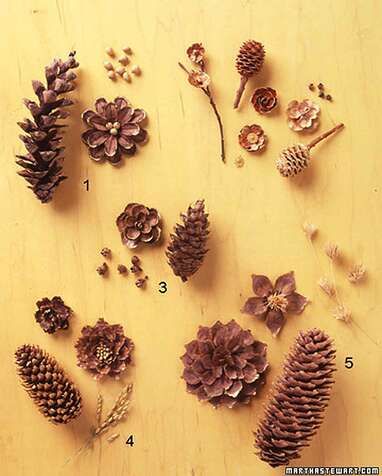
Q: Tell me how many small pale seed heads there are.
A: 5